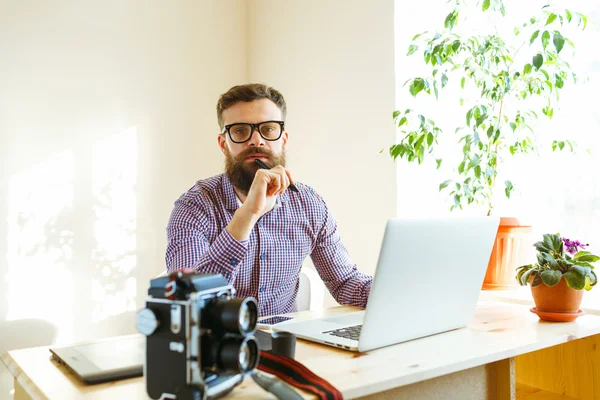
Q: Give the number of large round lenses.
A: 2